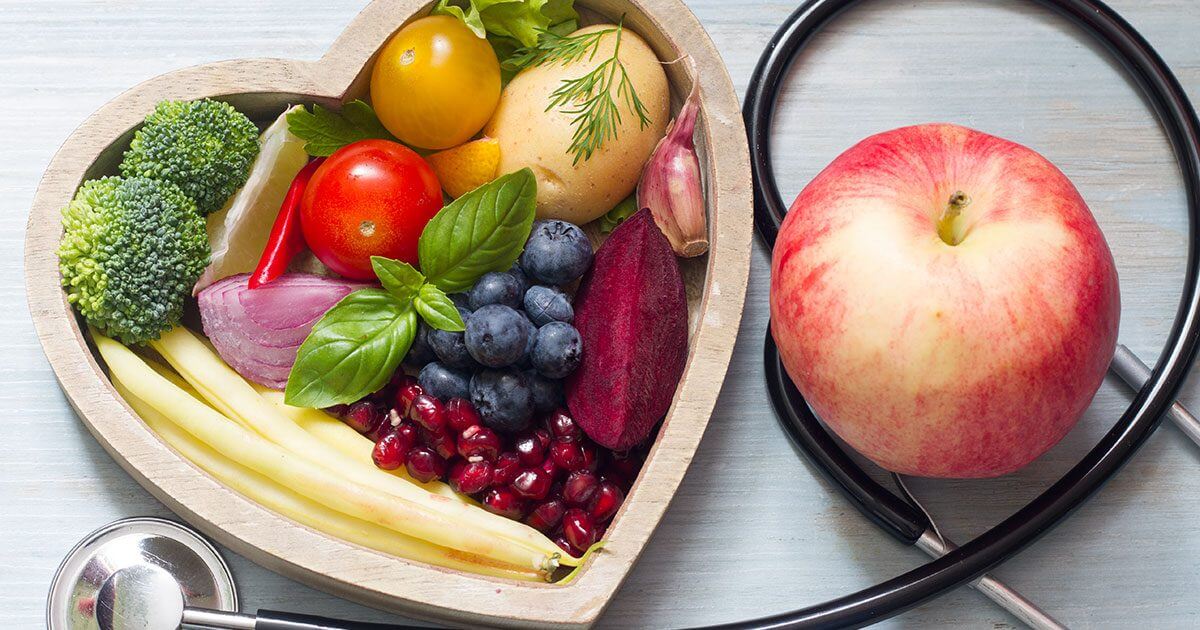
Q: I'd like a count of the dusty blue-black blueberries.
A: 13